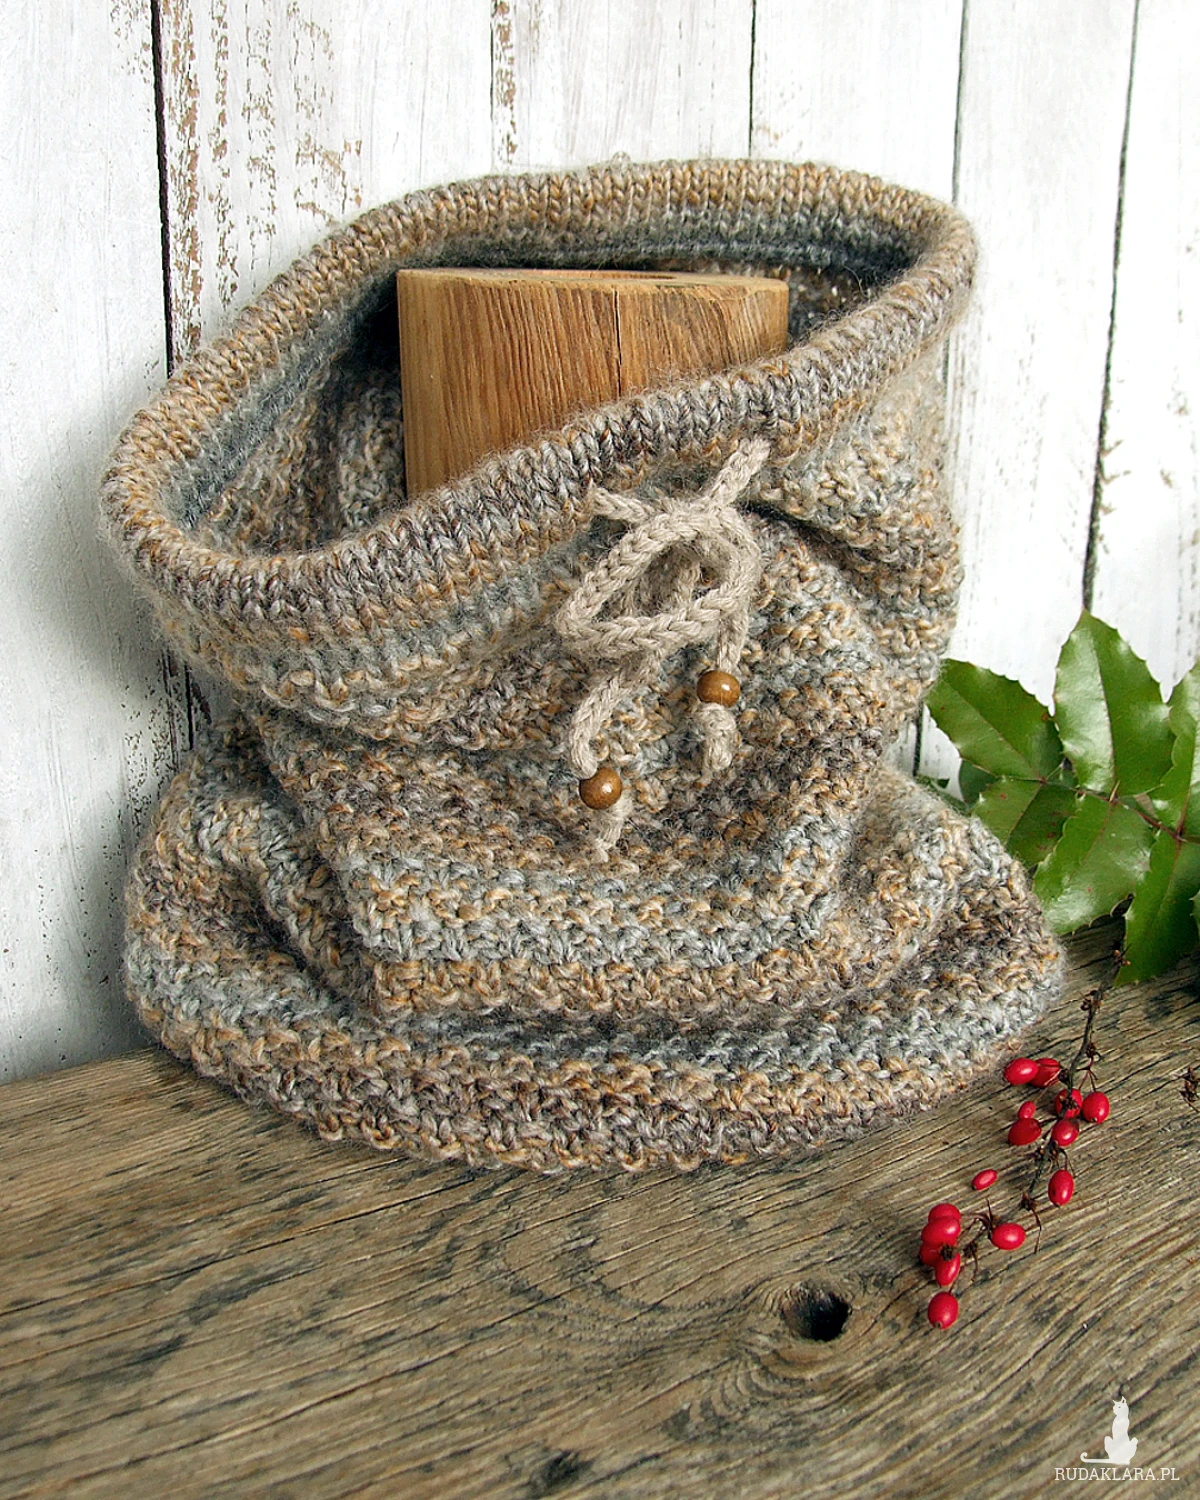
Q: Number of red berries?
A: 15